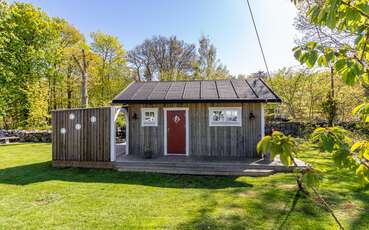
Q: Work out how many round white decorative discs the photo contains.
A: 4